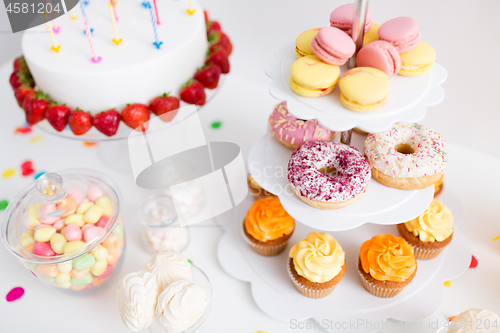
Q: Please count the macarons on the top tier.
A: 9